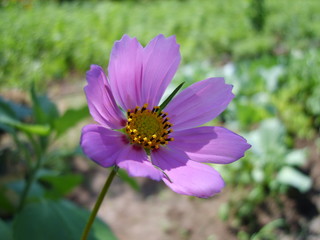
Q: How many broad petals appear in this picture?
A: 8